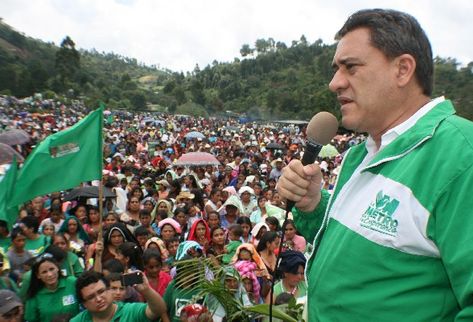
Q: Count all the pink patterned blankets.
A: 1